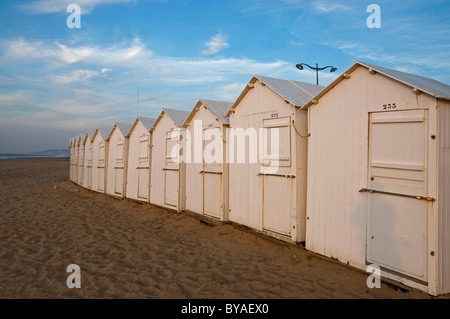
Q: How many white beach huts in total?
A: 11